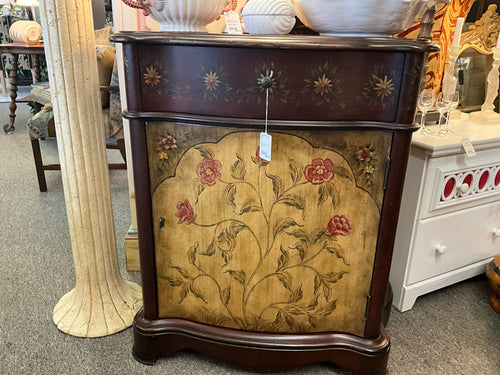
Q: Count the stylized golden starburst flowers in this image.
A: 5